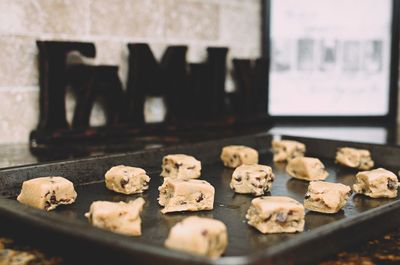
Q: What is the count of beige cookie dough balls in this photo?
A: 14